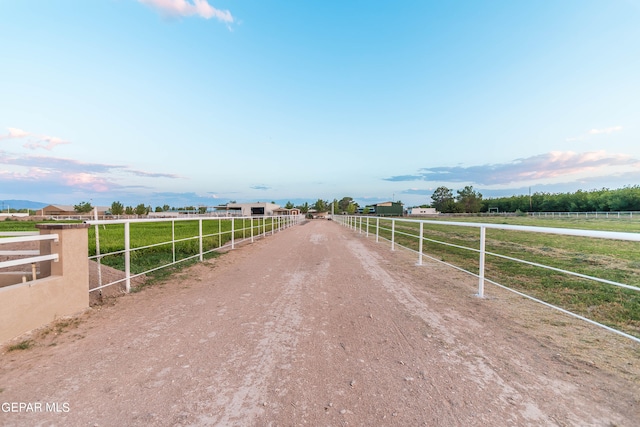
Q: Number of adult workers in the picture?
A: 0